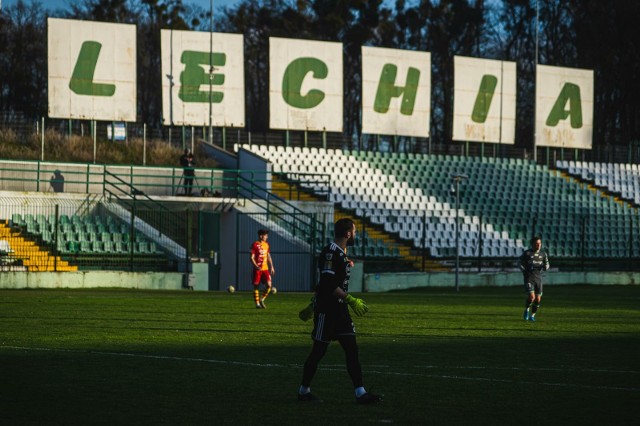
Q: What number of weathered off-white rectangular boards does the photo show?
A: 6